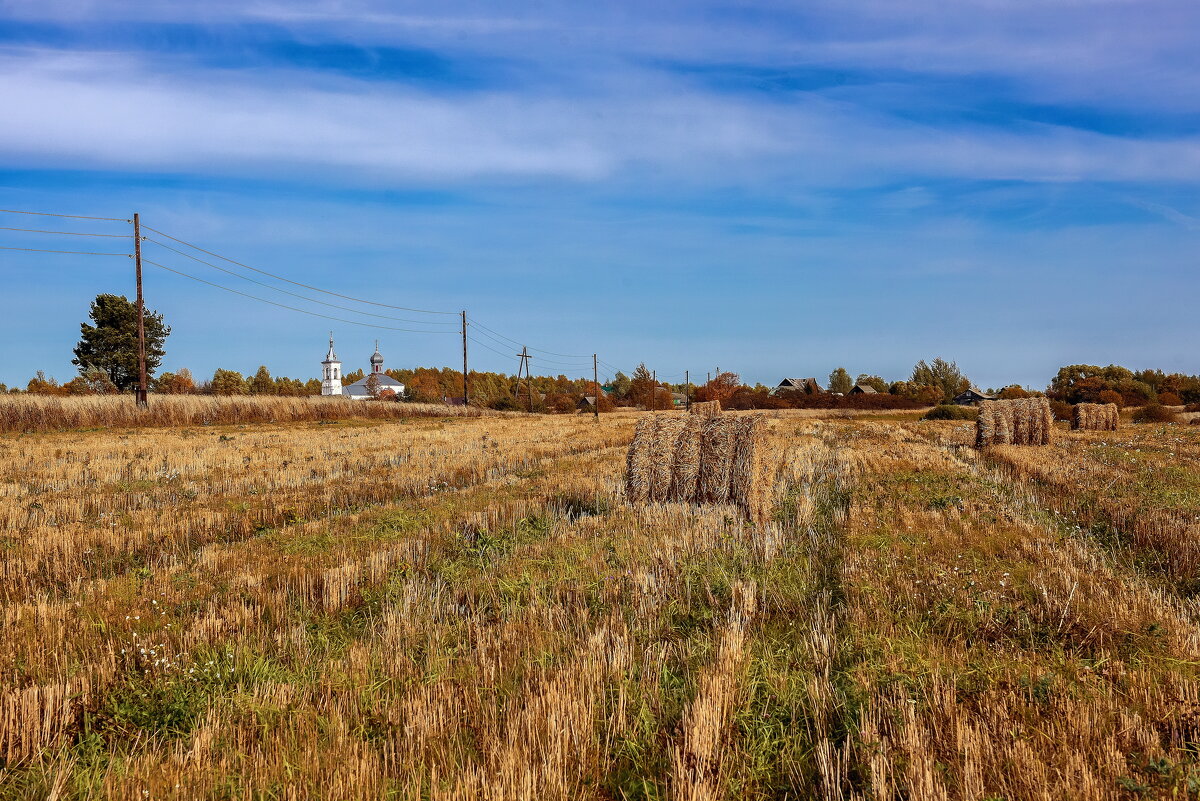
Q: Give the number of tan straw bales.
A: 4